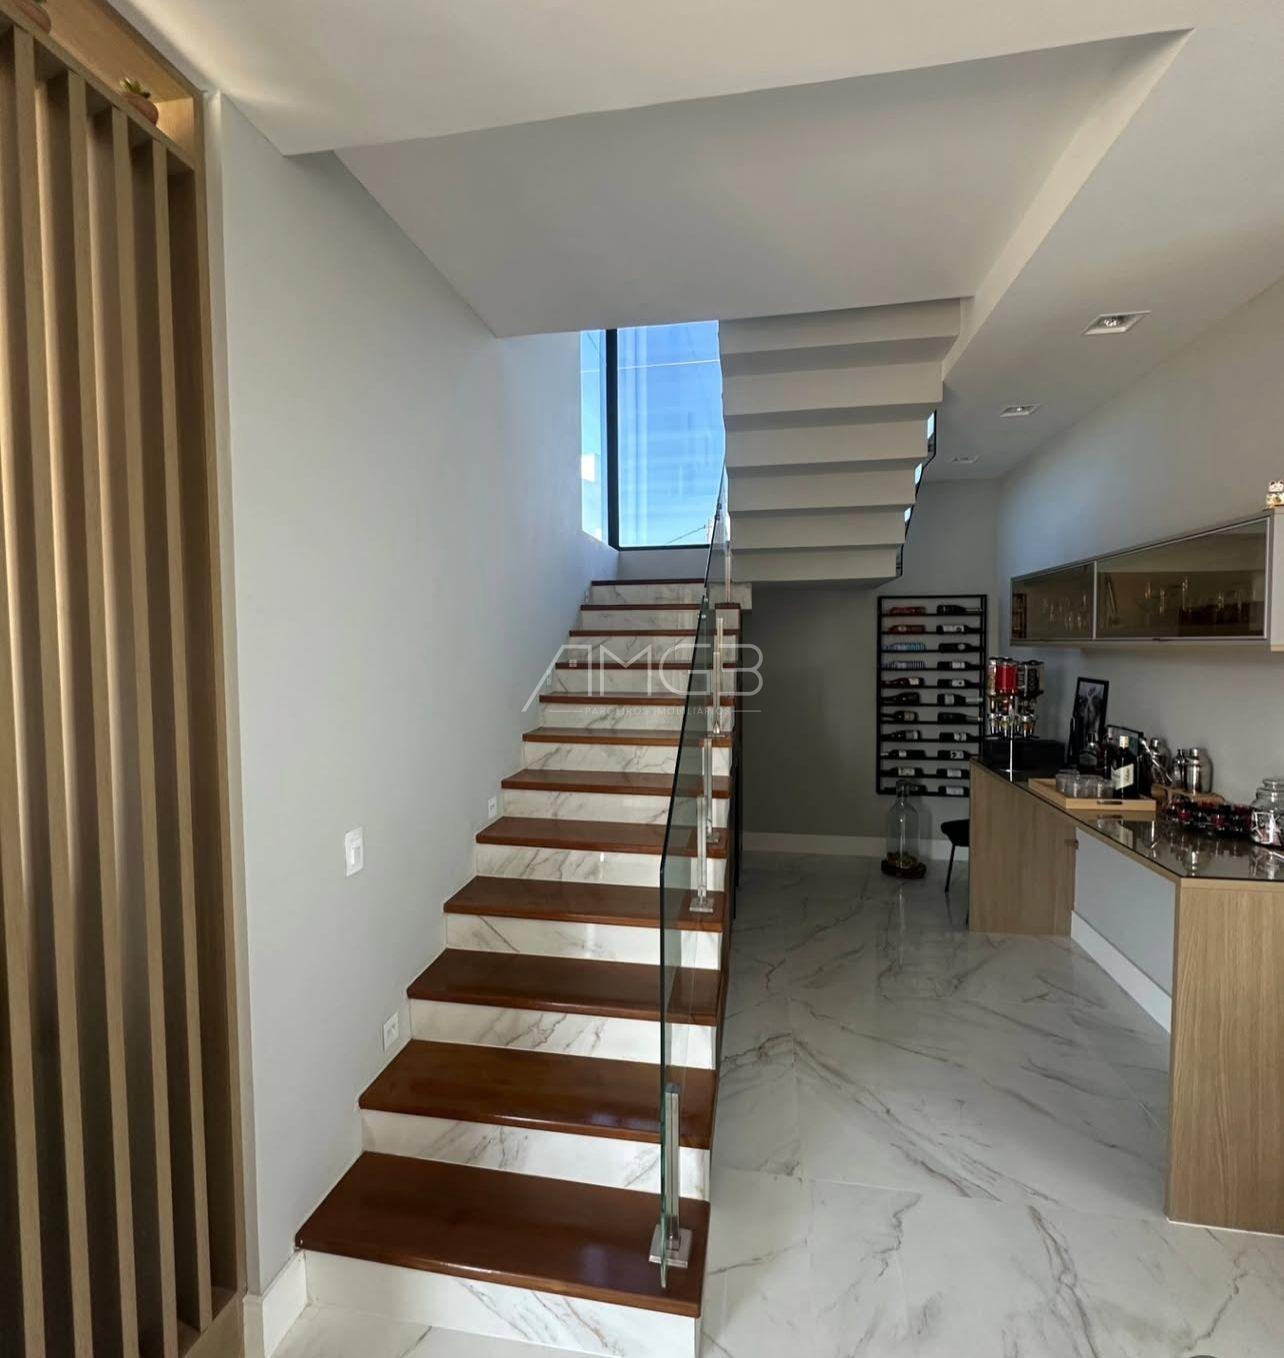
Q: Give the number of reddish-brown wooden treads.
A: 12